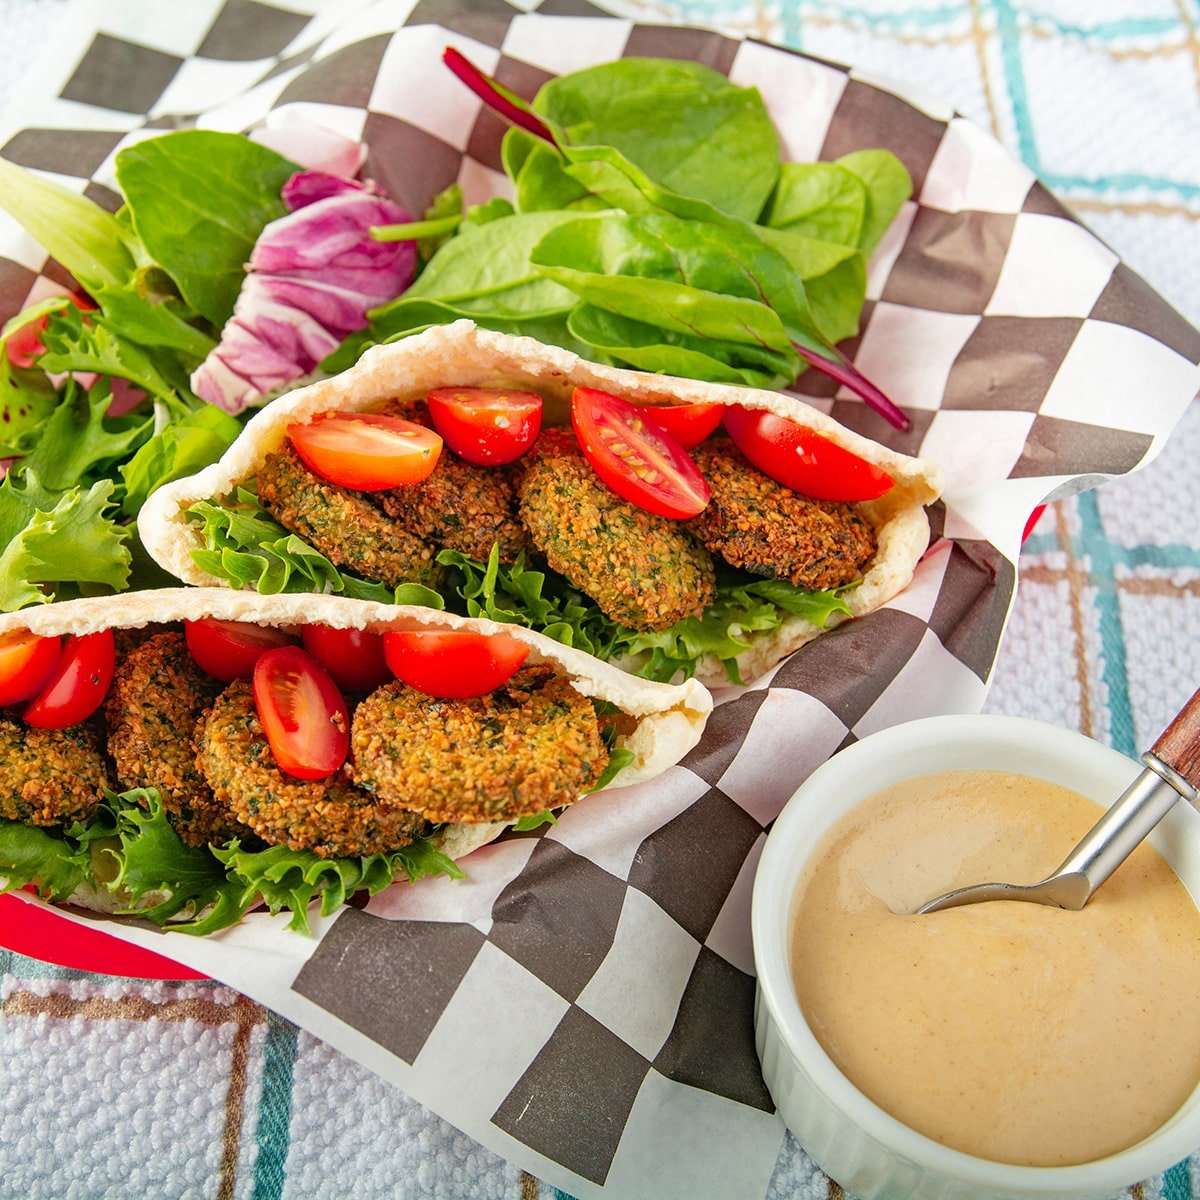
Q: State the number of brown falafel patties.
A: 8